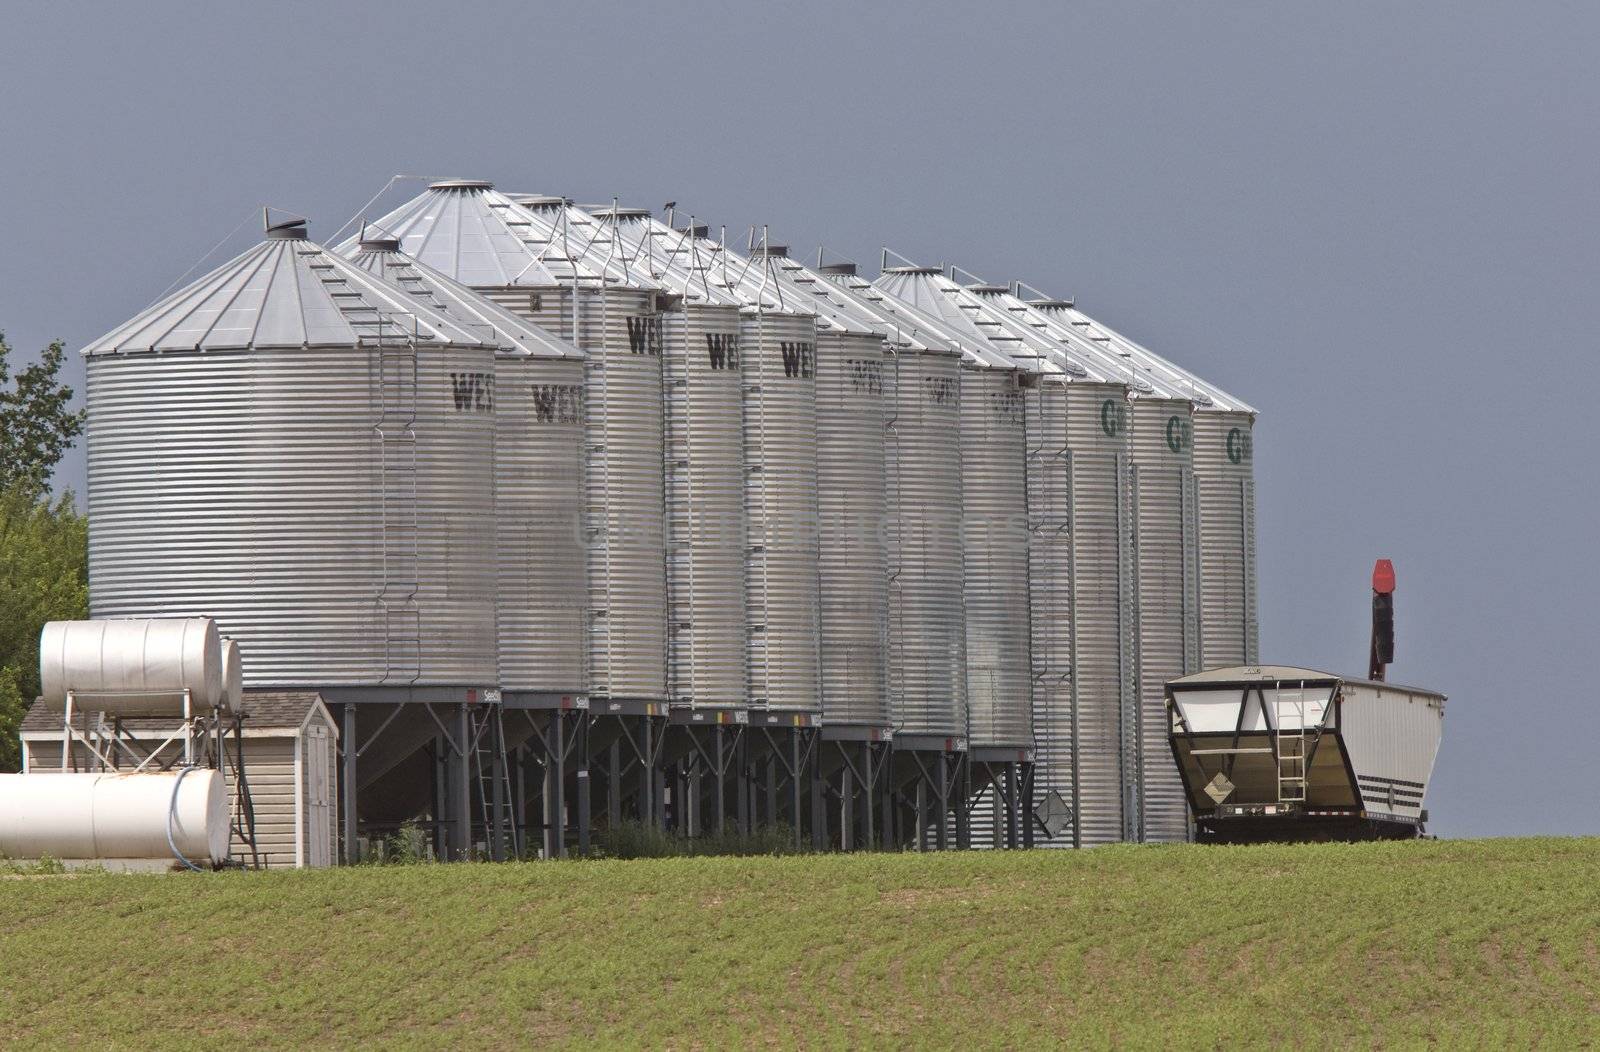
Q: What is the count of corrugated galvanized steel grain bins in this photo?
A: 11